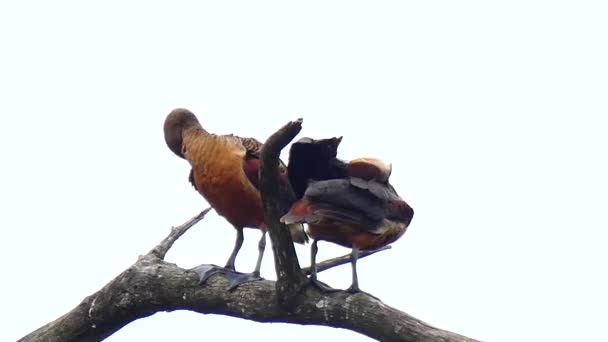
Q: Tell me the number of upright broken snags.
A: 1